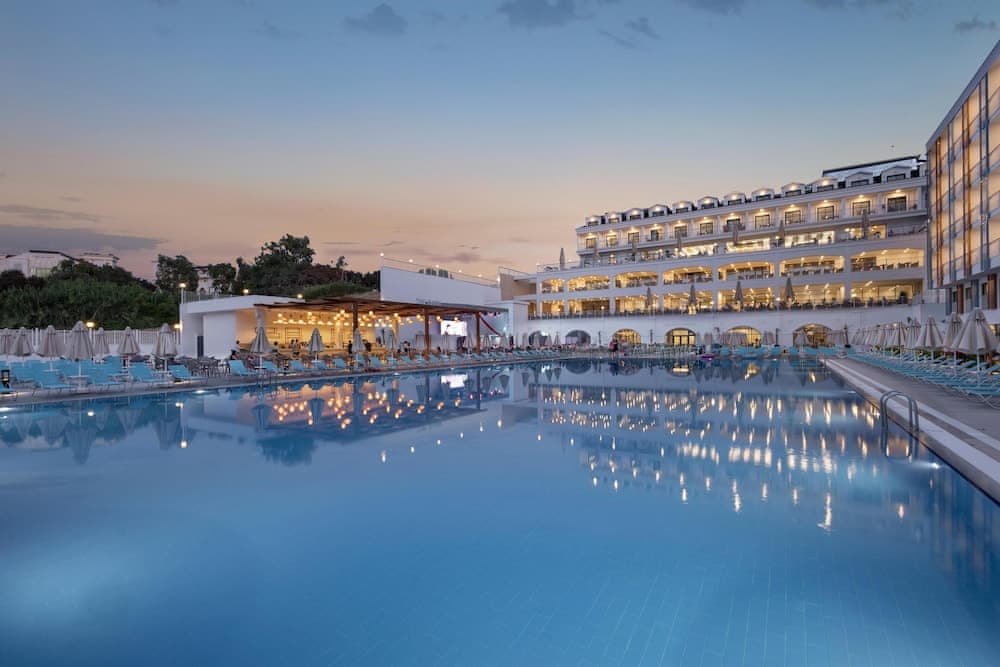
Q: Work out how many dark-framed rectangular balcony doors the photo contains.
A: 12